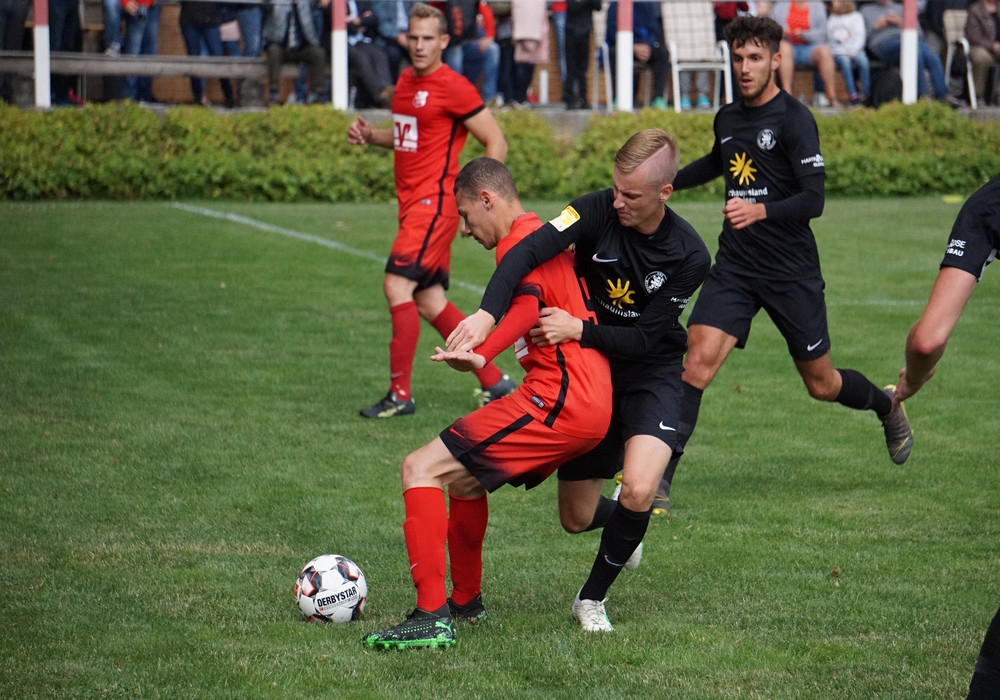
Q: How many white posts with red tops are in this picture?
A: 4